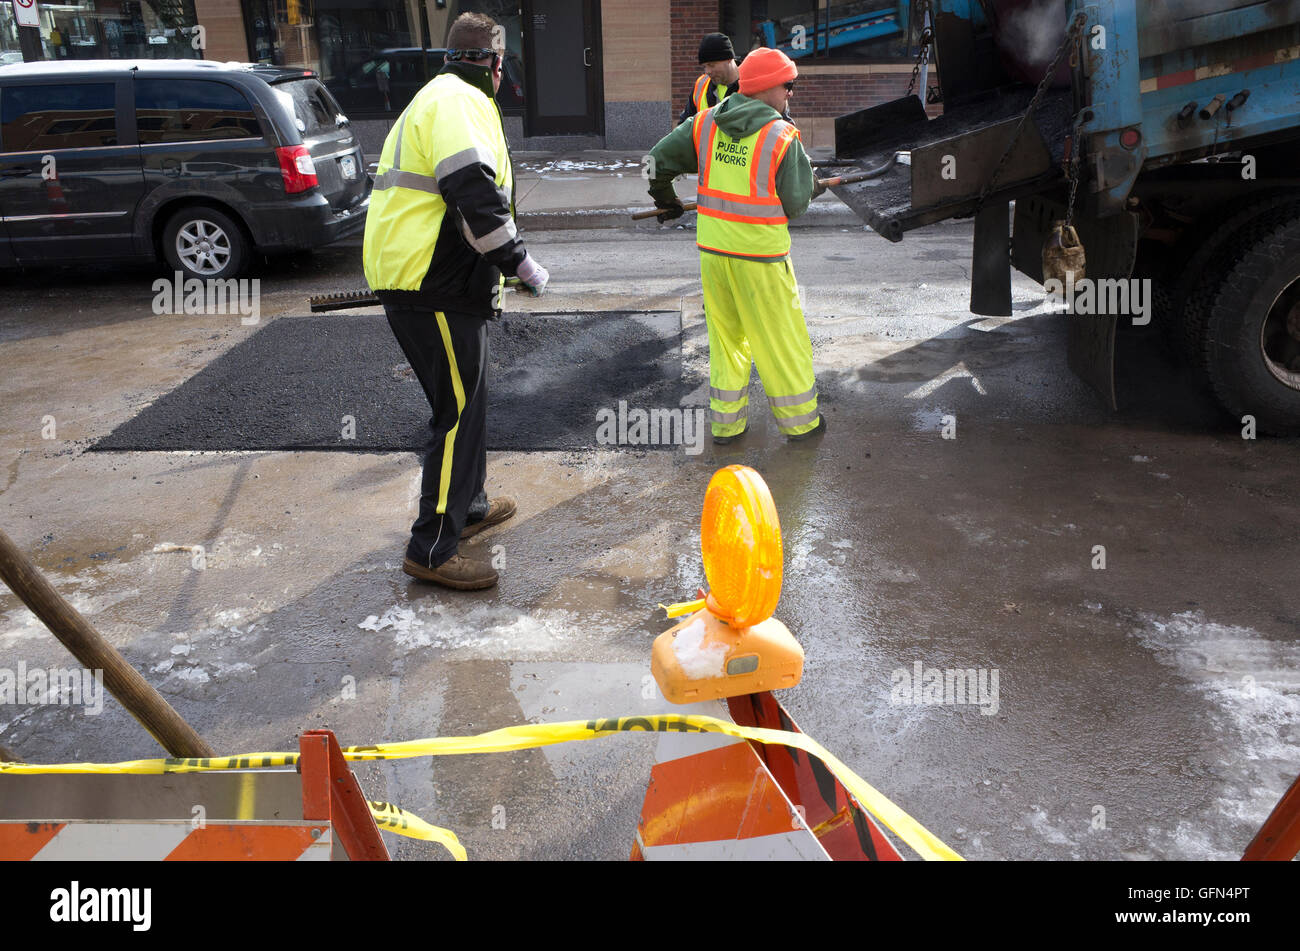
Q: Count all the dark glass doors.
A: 1